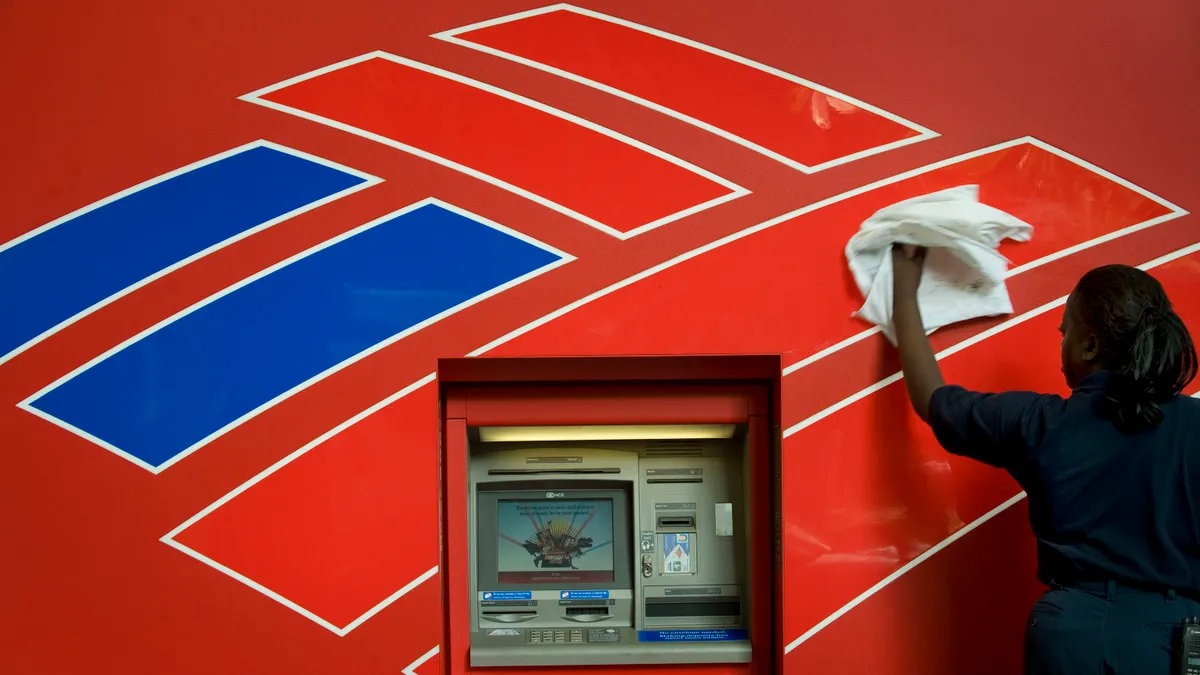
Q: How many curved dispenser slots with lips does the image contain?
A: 2